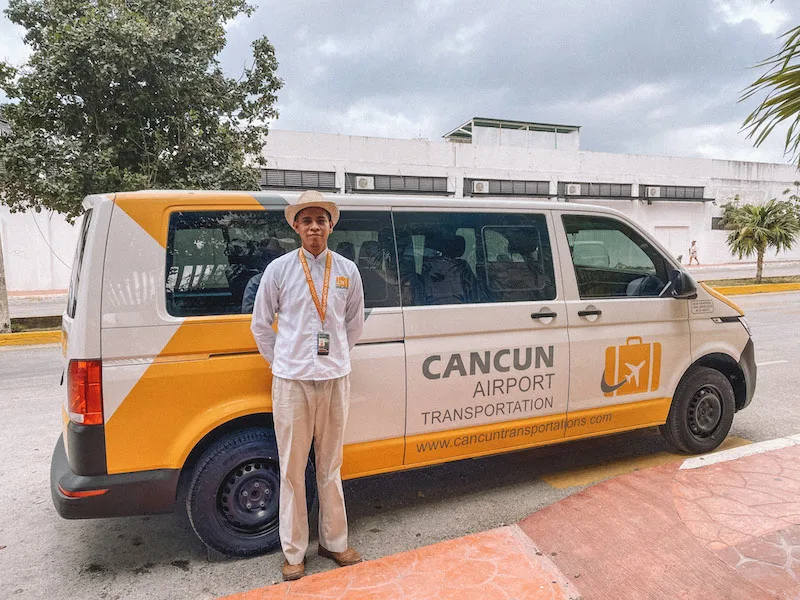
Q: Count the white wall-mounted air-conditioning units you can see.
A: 4